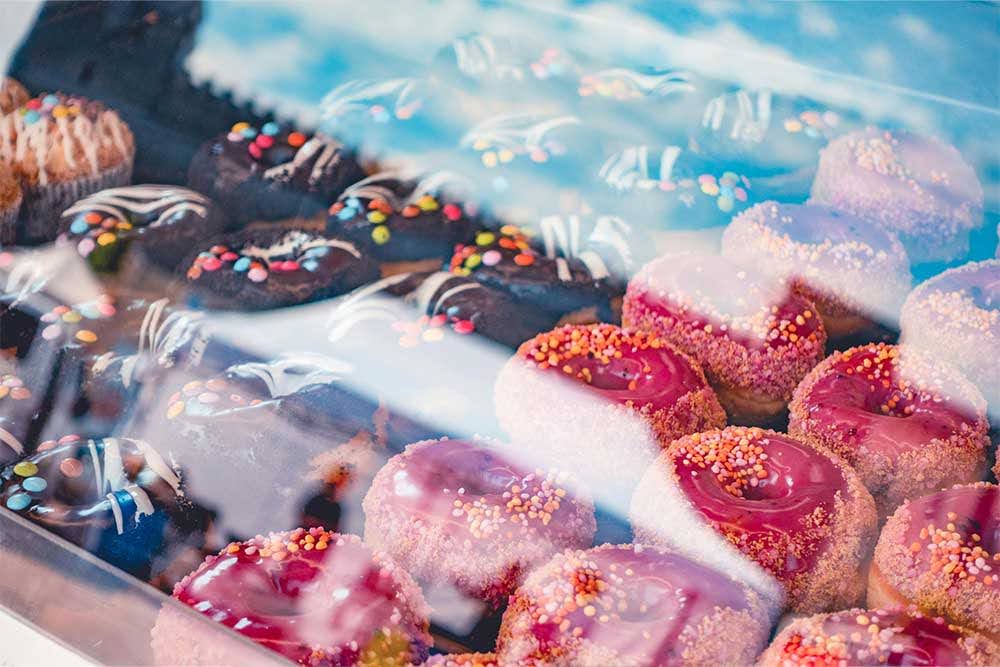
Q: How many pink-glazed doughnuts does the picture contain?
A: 12